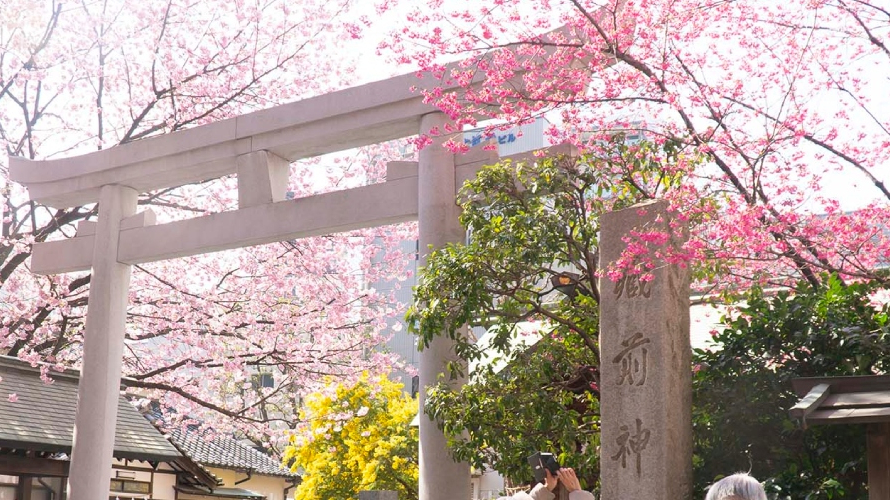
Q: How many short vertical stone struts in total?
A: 1